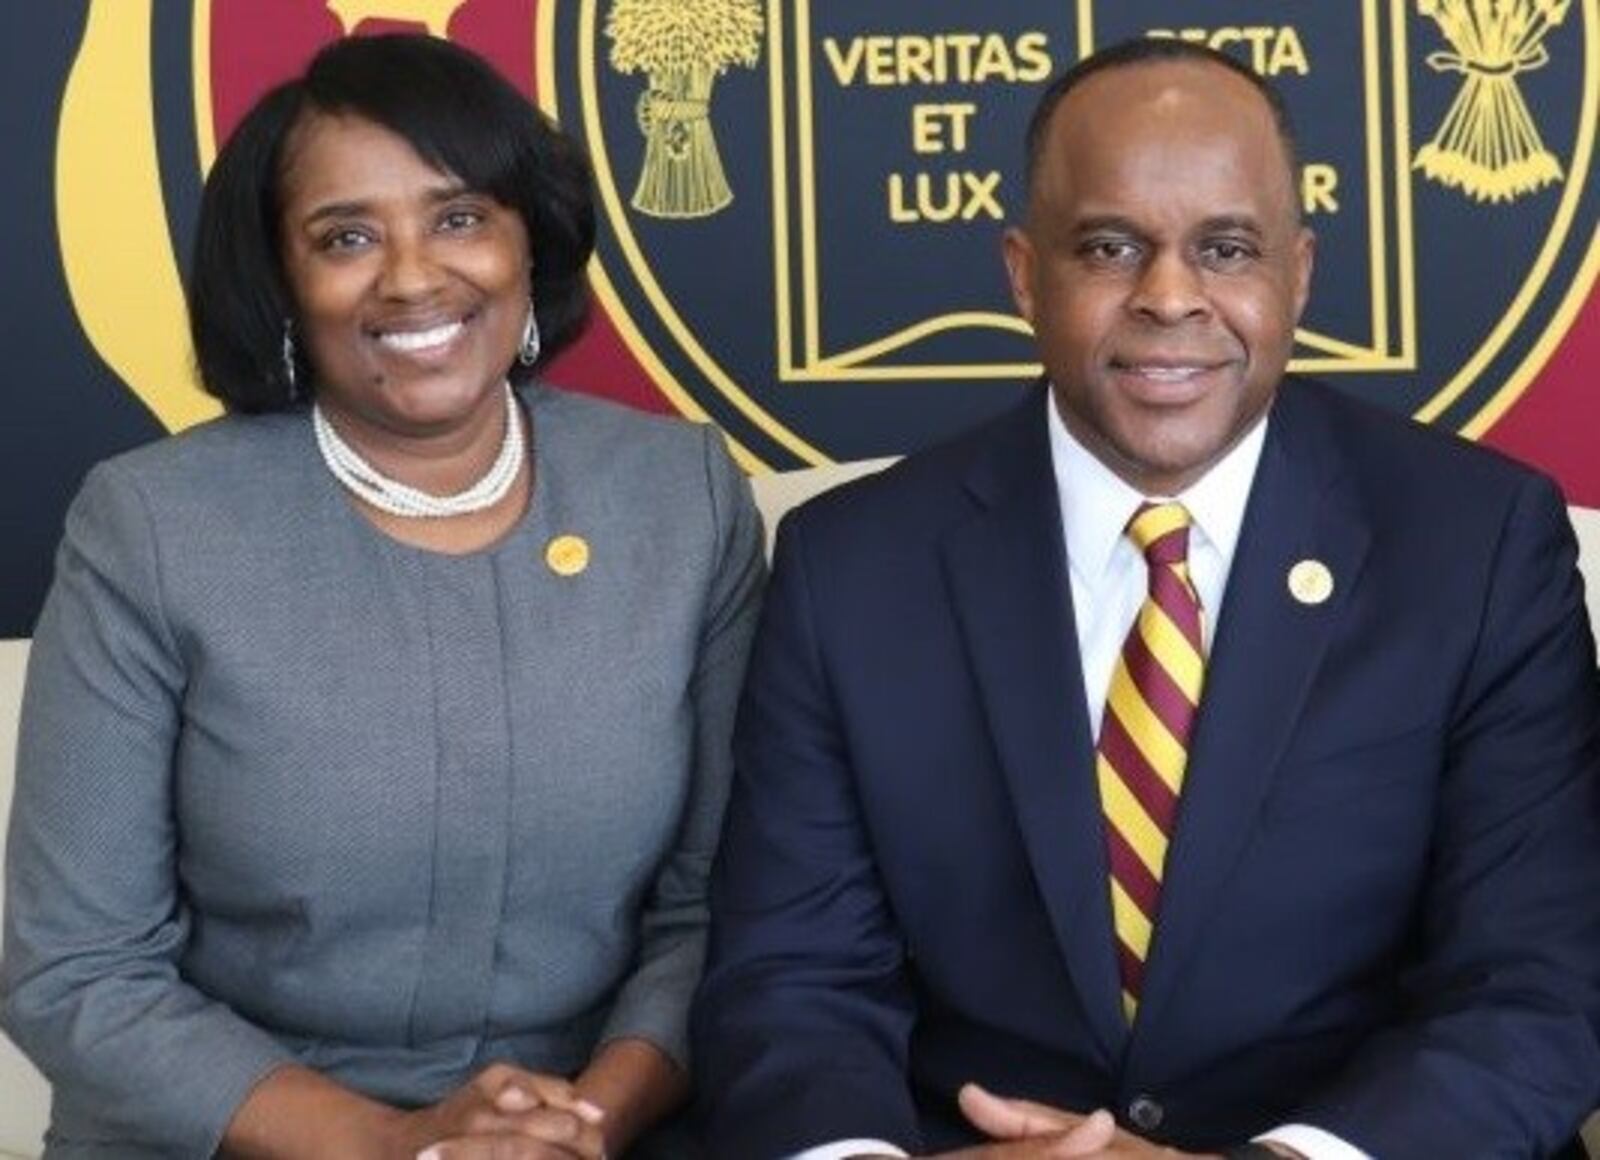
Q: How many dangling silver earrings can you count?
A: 2